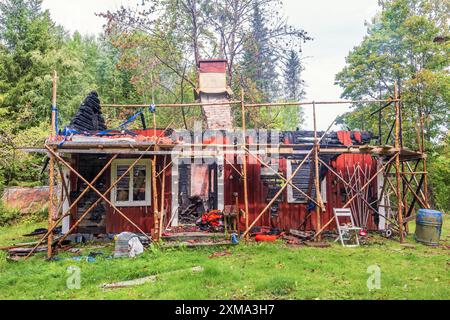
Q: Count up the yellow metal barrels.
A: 0